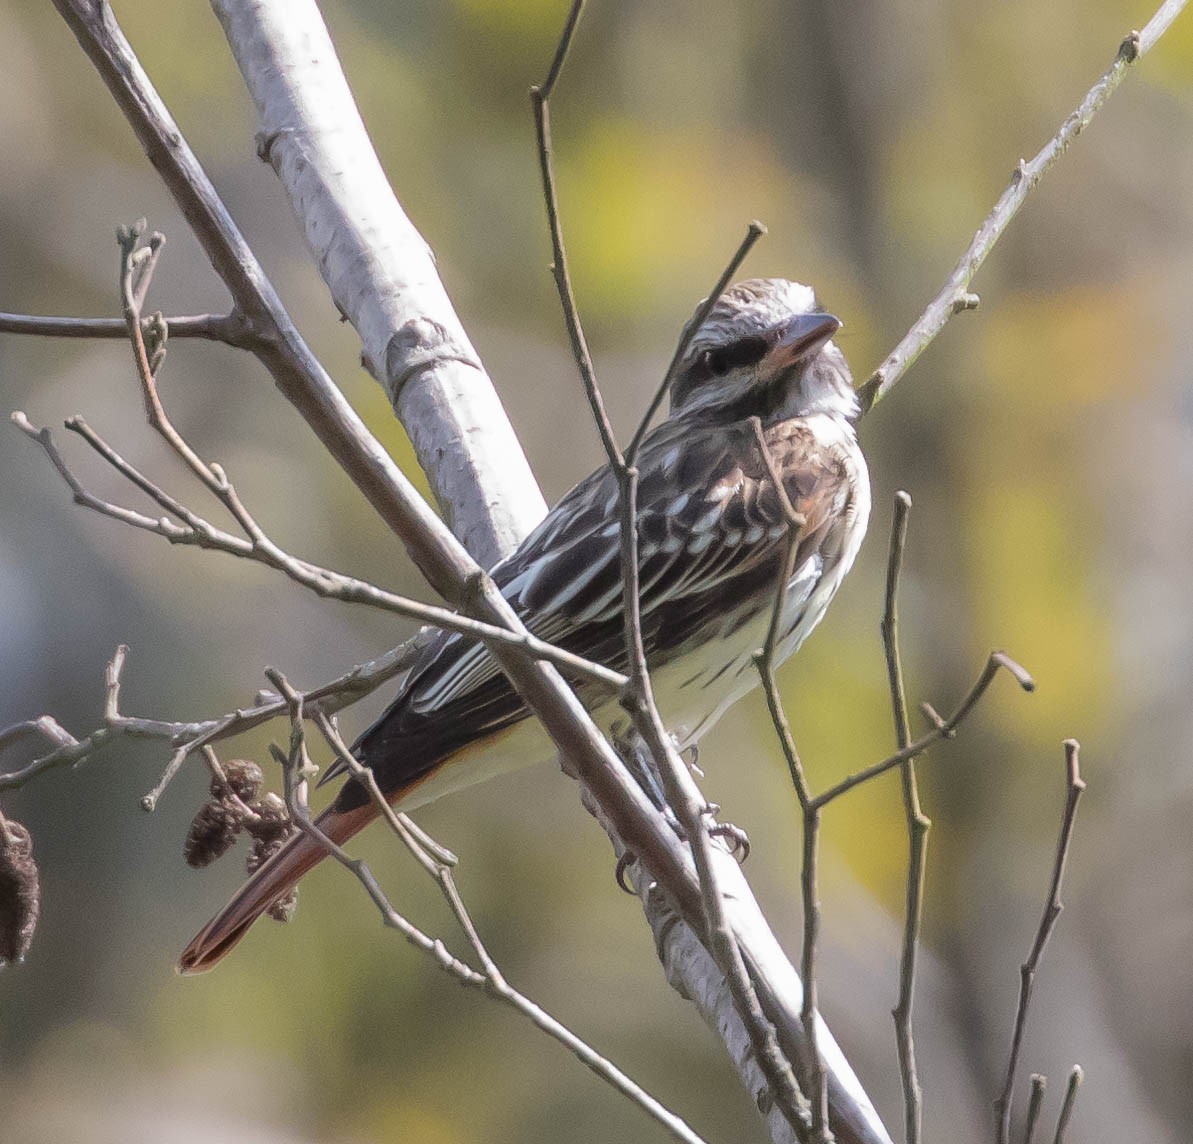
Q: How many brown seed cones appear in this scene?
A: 5